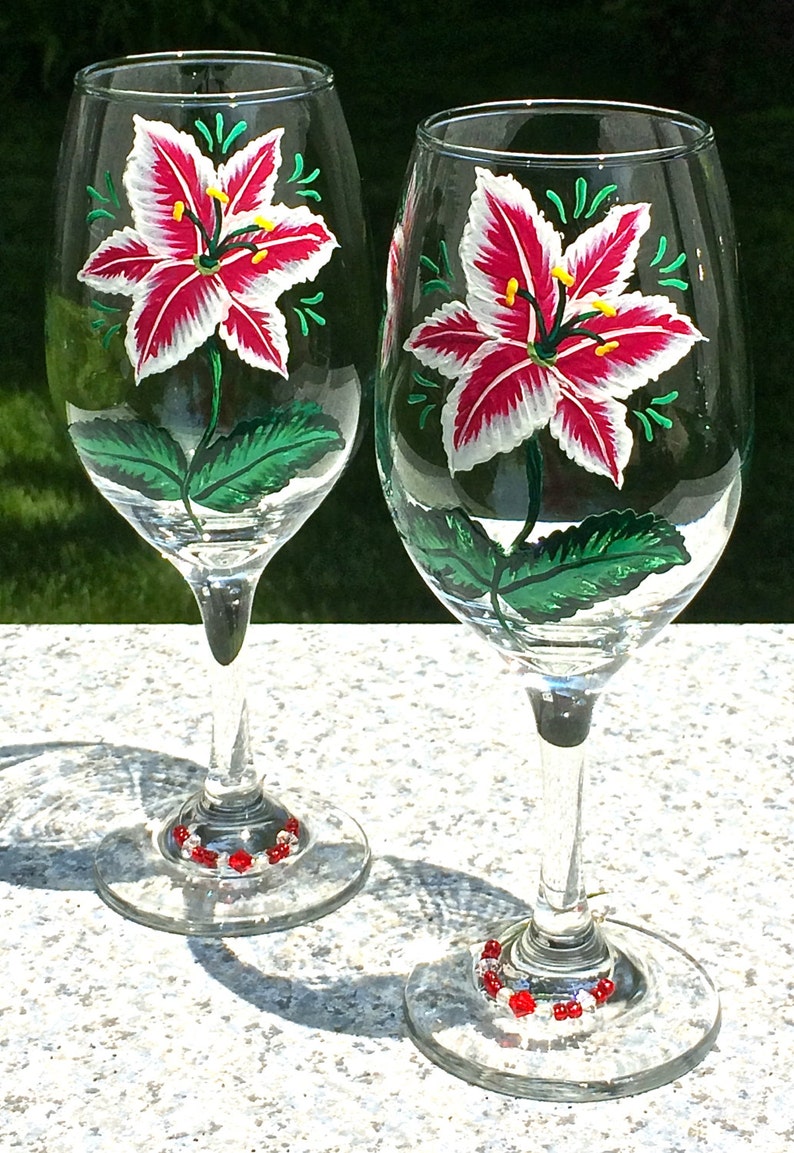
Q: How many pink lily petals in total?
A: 12